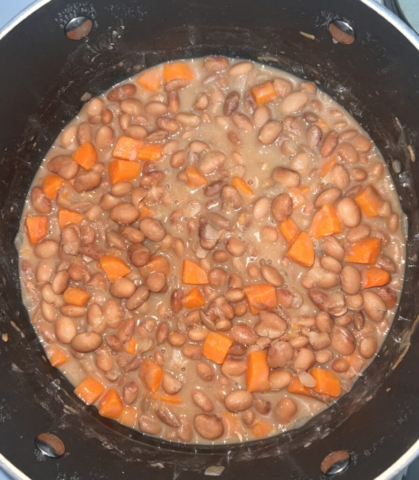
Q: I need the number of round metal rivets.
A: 4